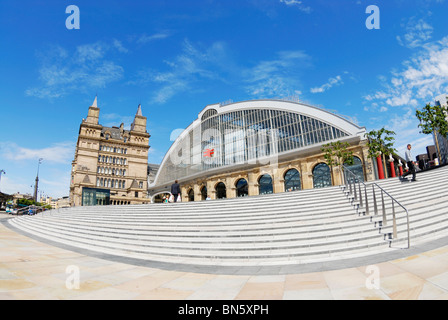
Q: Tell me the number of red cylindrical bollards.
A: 4